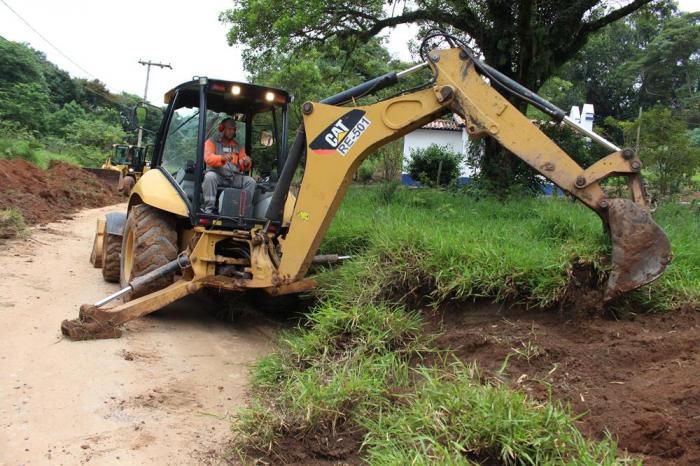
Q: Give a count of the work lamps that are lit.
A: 2